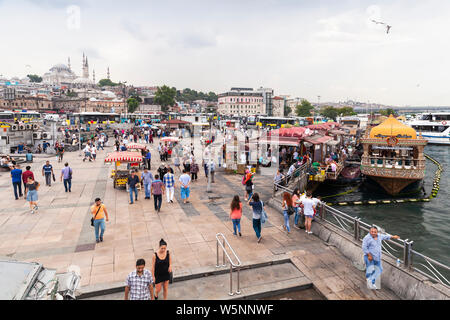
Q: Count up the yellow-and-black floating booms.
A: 1